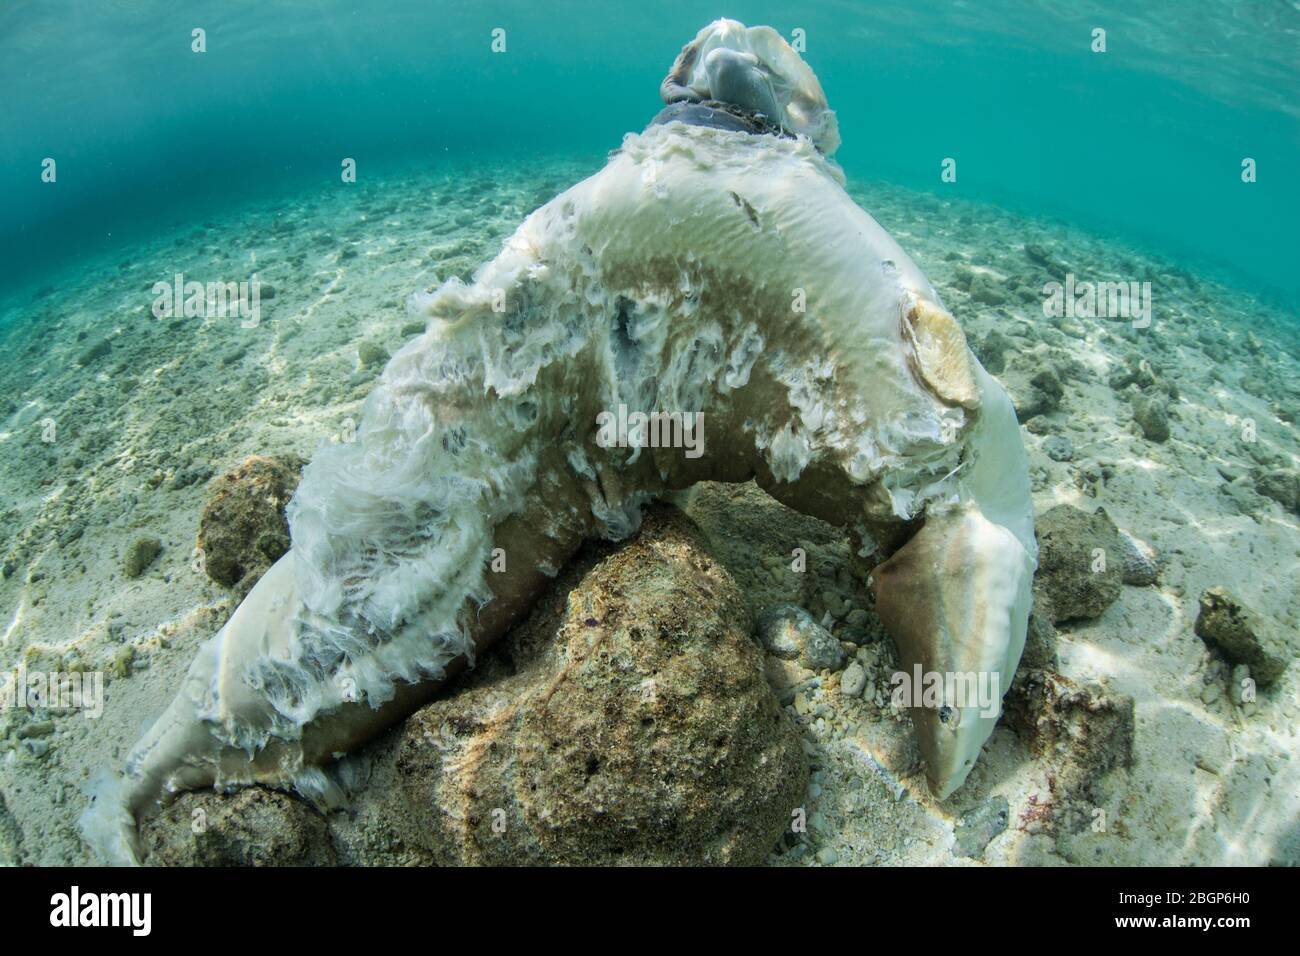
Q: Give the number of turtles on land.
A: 0